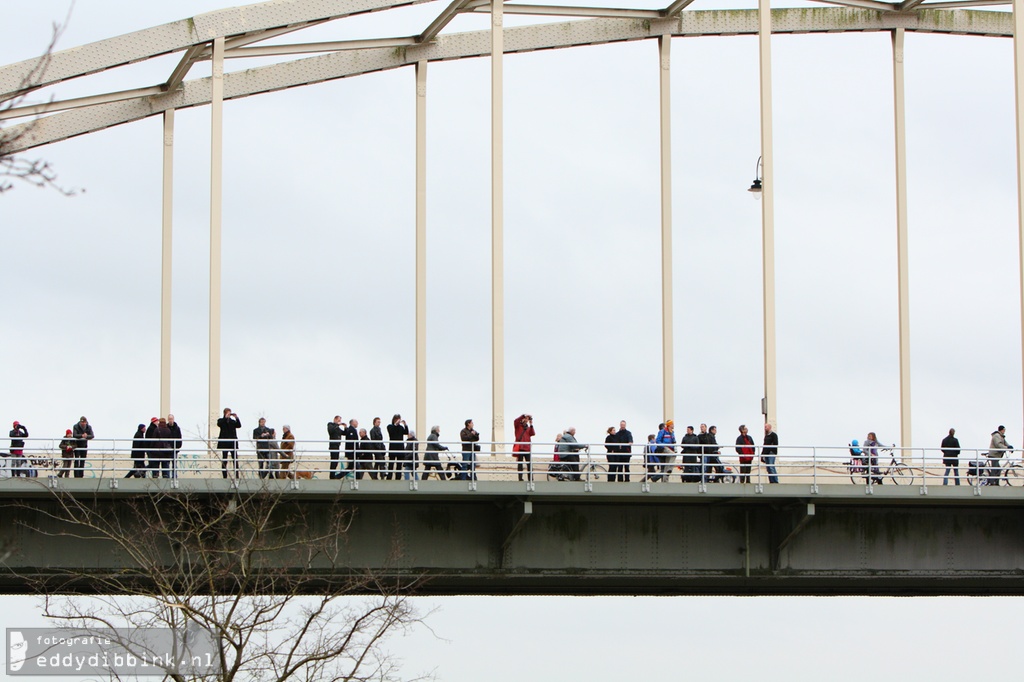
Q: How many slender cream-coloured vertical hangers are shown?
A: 8